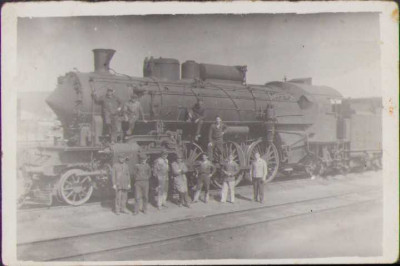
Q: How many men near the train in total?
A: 11